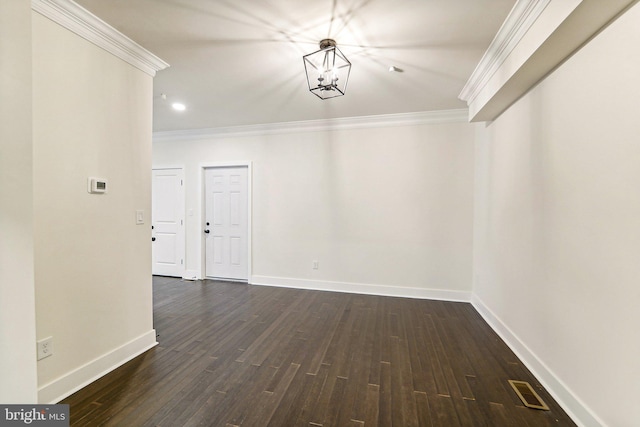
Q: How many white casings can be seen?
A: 2